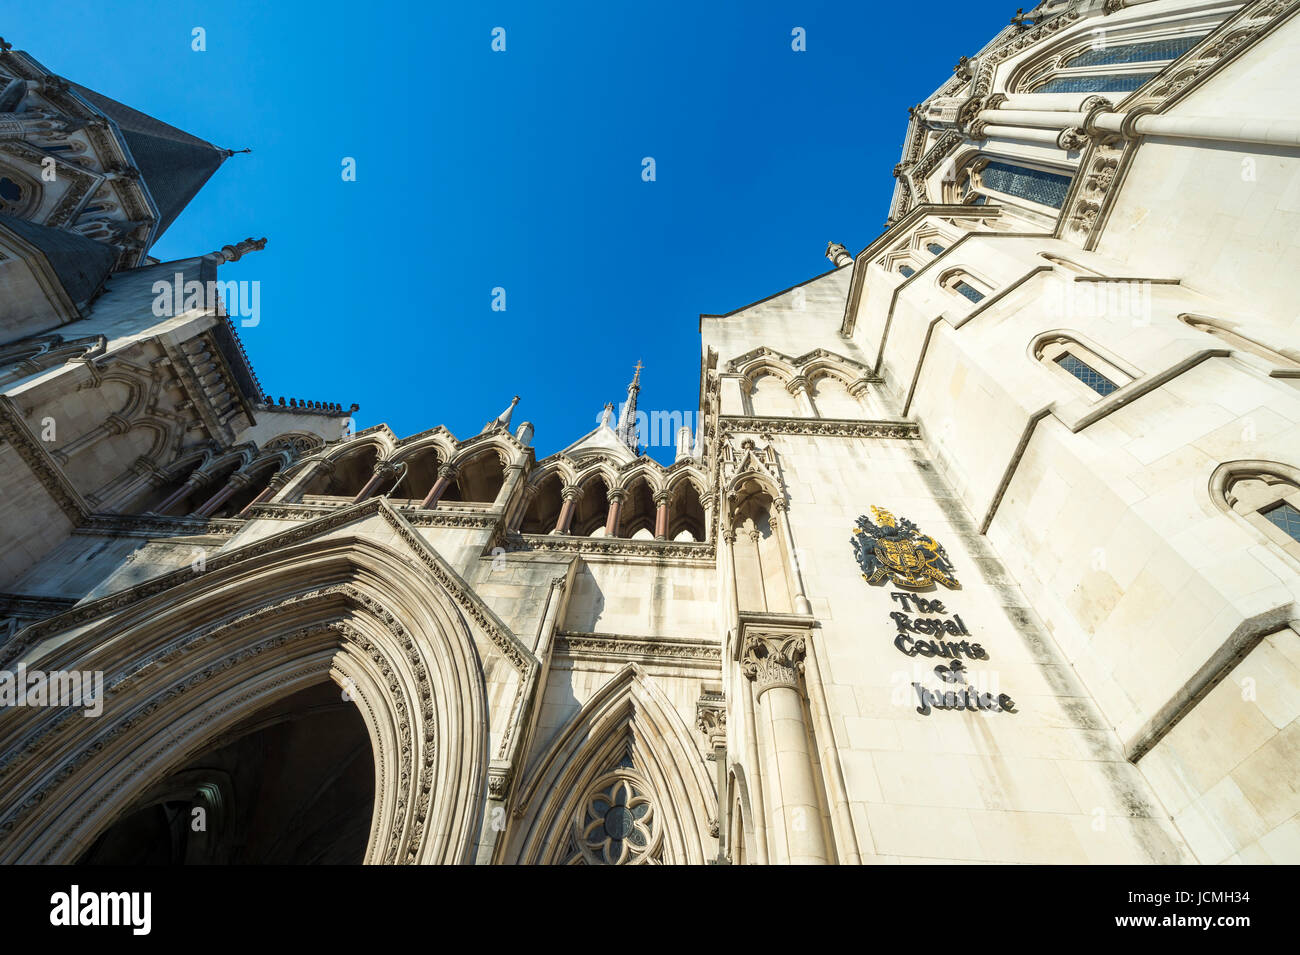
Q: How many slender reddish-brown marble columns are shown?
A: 8